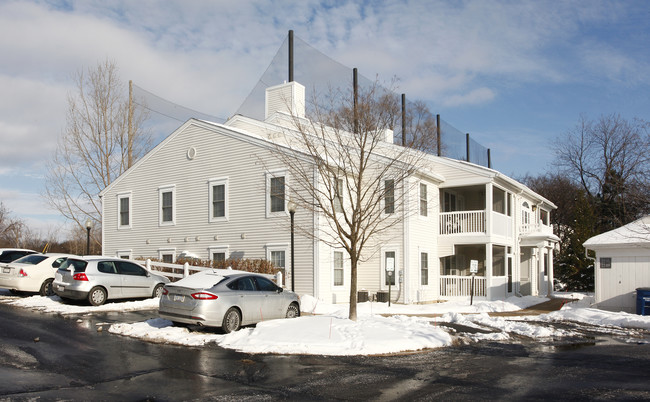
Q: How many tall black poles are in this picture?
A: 6